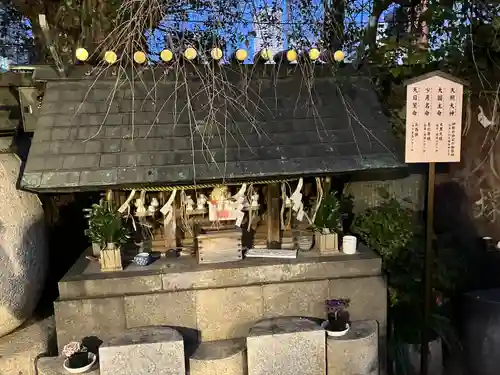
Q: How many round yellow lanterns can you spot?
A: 11